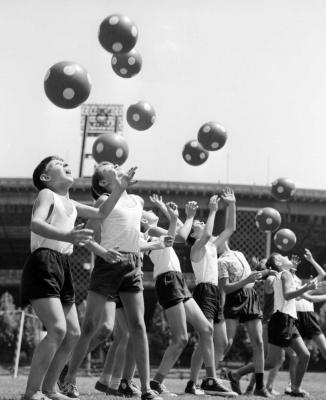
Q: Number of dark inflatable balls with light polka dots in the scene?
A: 10